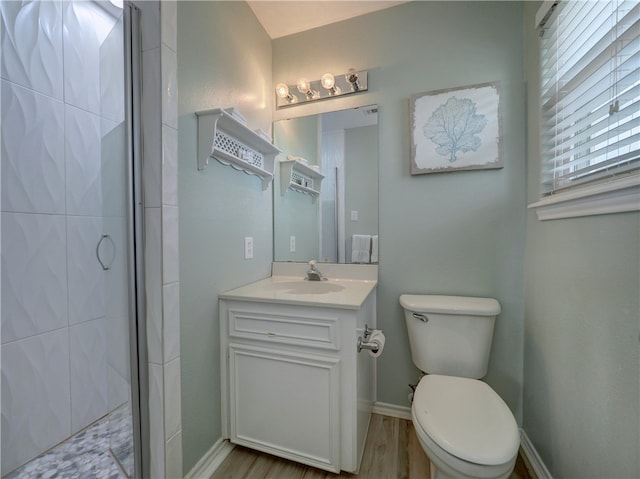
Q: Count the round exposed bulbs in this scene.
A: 4